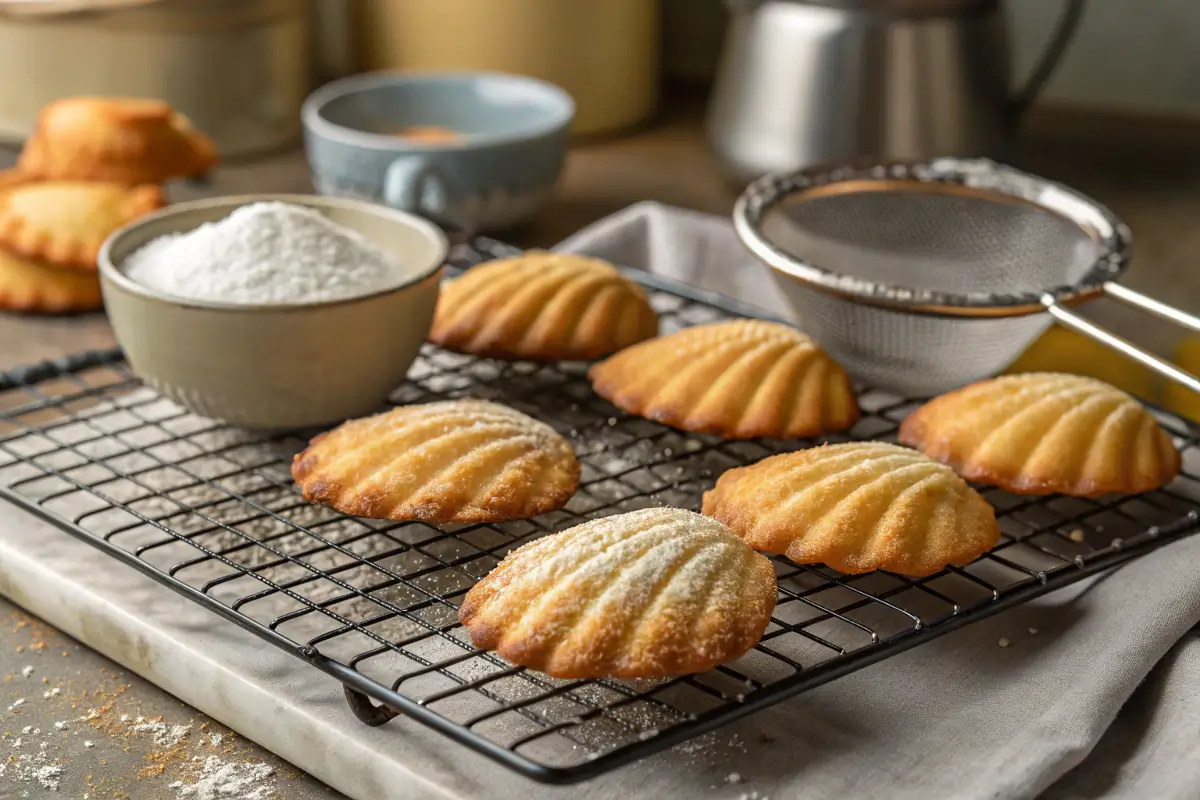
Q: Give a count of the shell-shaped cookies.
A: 6